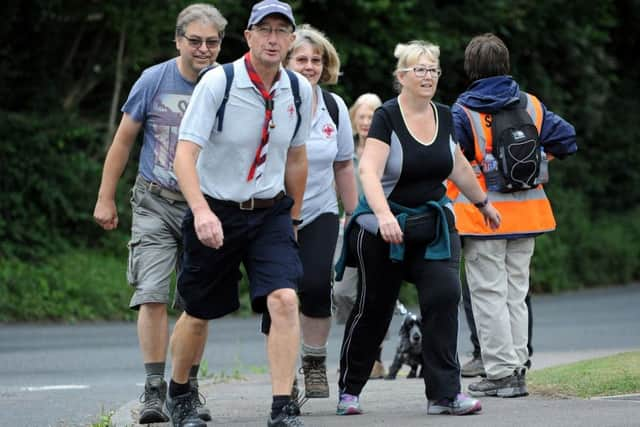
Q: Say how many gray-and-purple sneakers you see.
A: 2